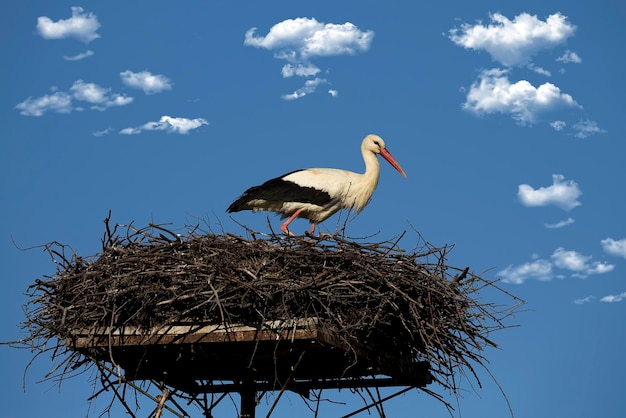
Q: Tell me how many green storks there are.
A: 0